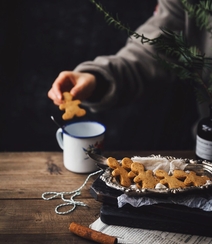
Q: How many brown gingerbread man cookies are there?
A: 6